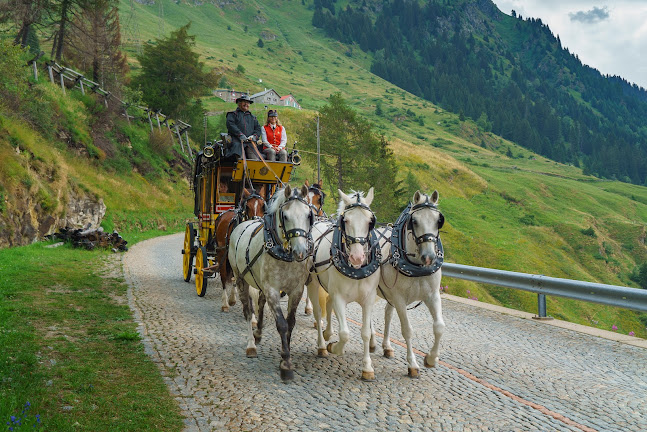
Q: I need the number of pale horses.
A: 3